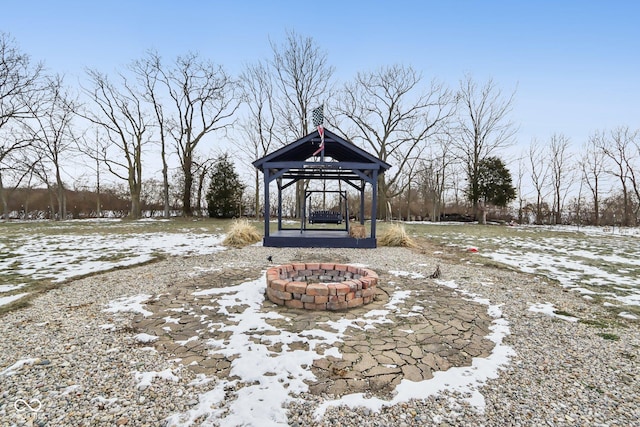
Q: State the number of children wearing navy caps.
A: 0